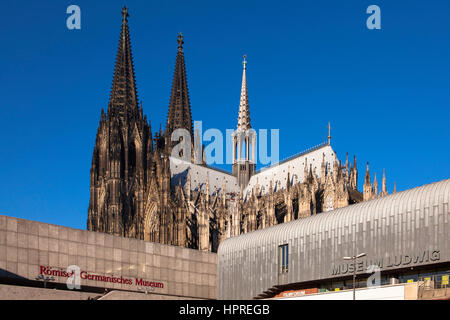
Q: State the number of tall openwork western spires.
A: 2